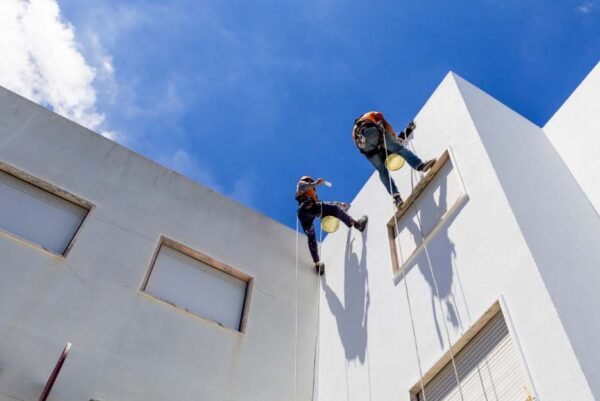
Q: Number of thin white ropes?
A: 4